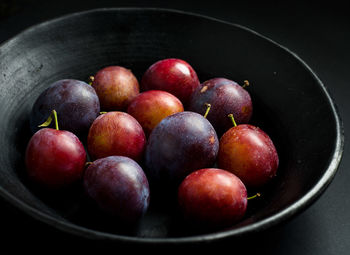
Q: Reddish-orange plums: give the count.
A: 7